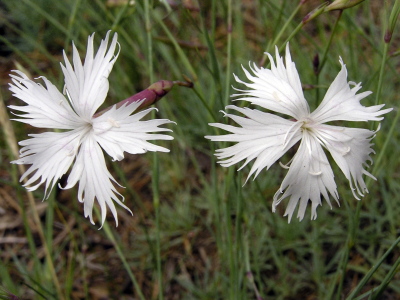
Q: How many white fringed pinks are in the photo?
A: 2